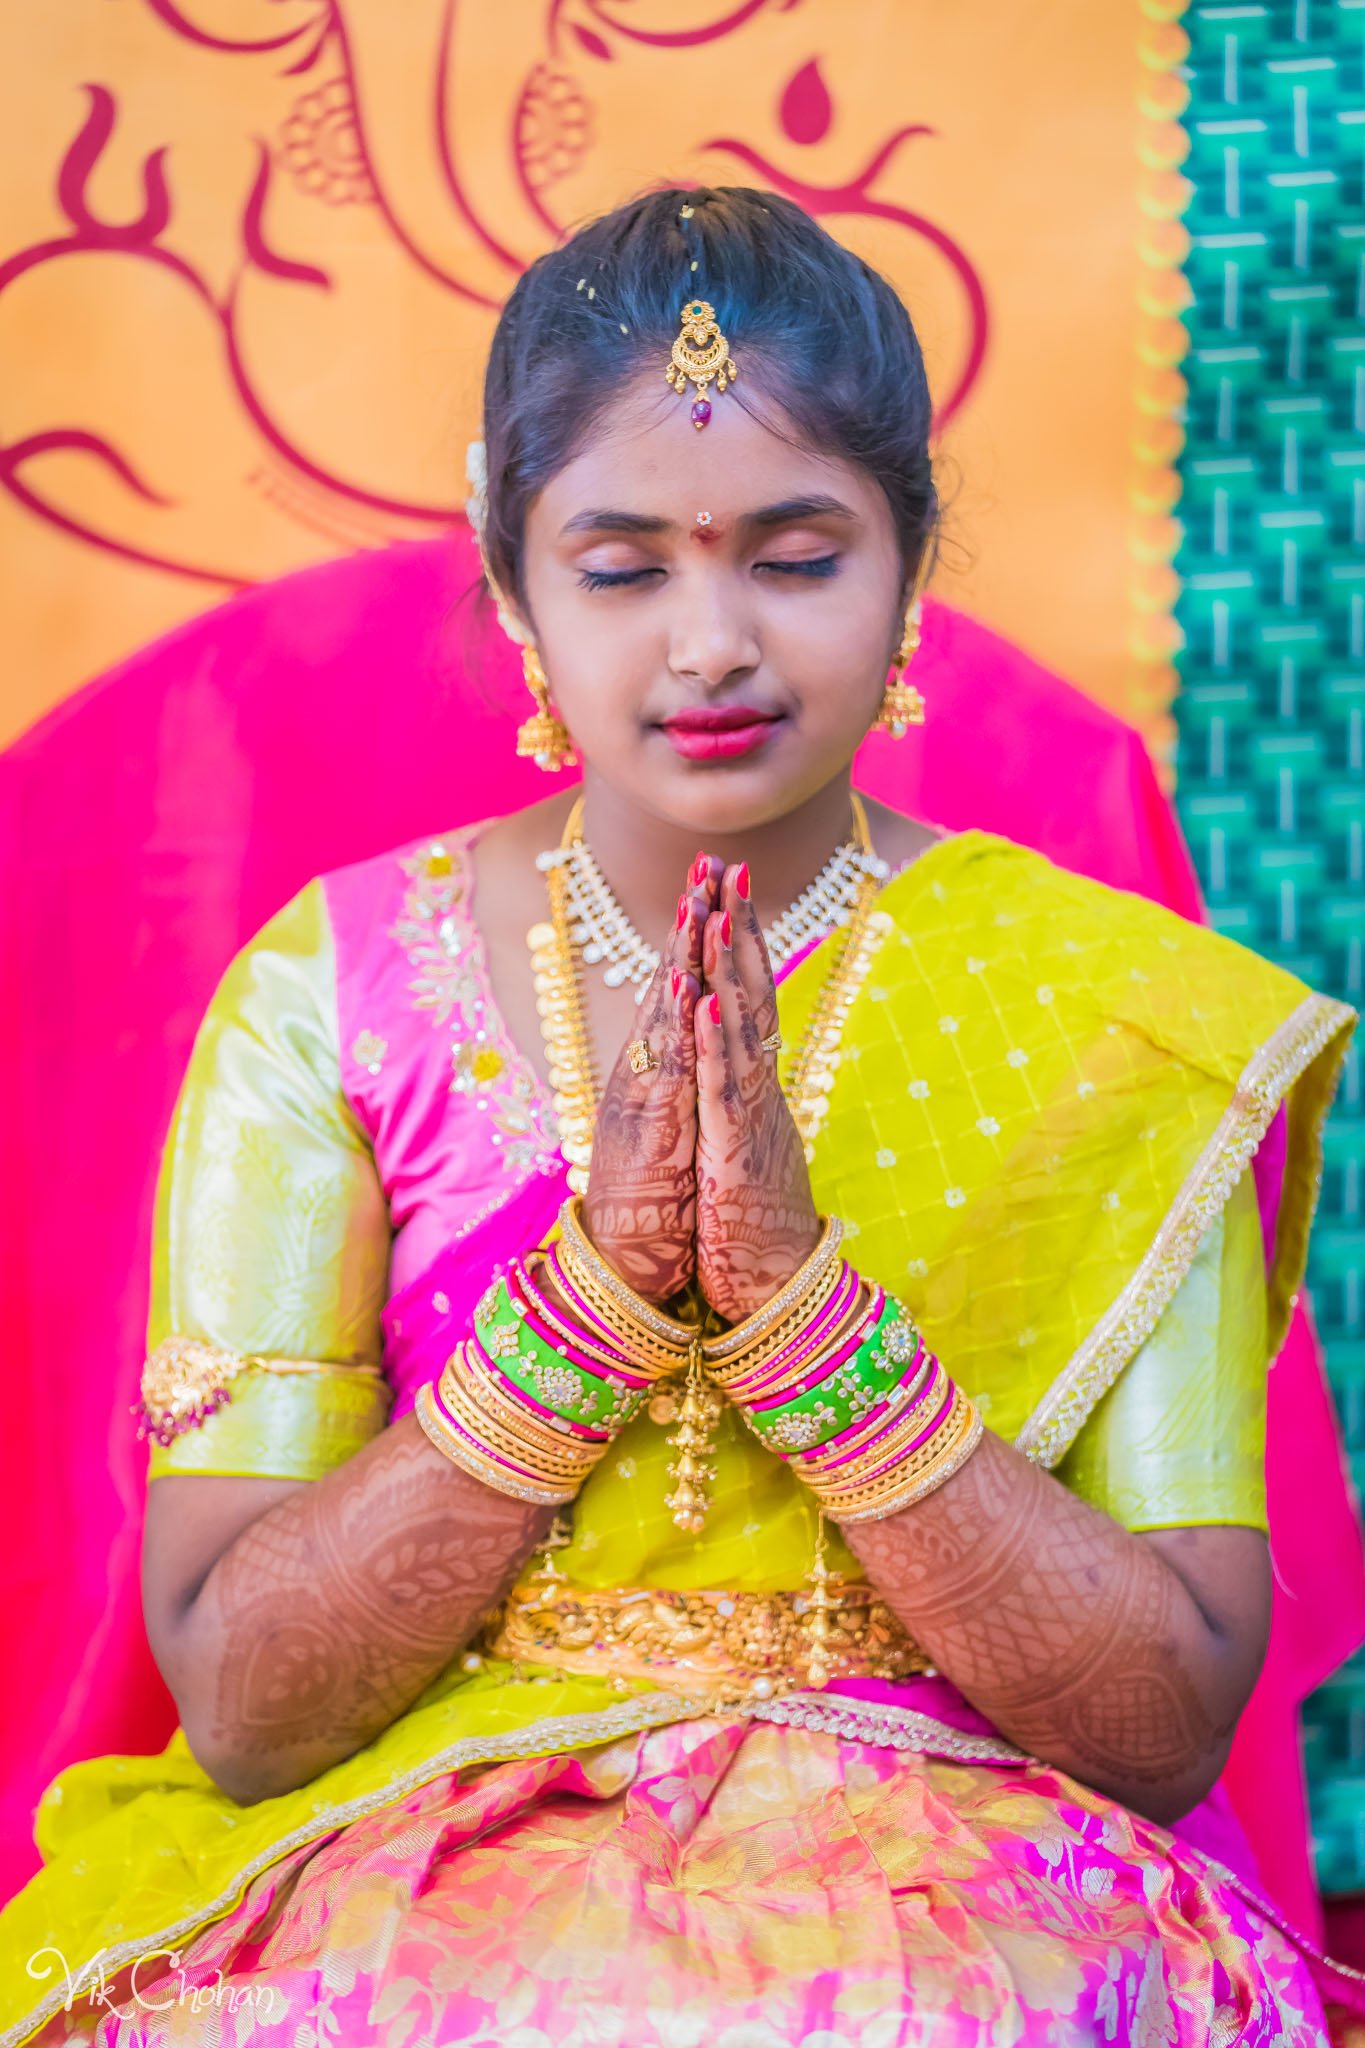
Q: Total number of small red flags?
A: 0